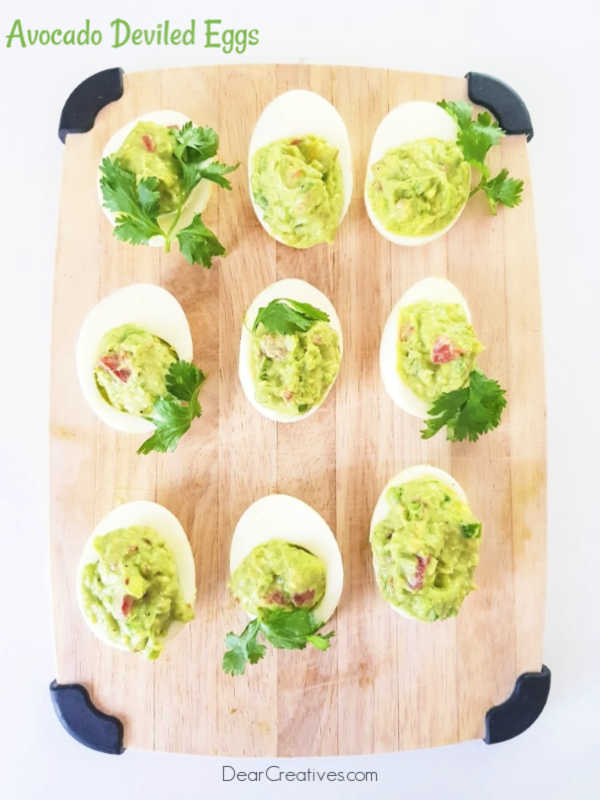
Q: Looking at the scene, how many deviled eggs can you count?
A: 9